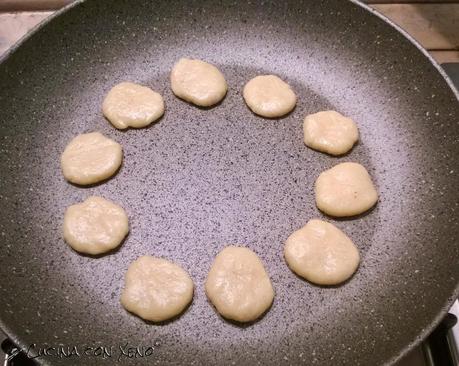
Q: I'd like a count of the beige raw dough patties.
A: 10